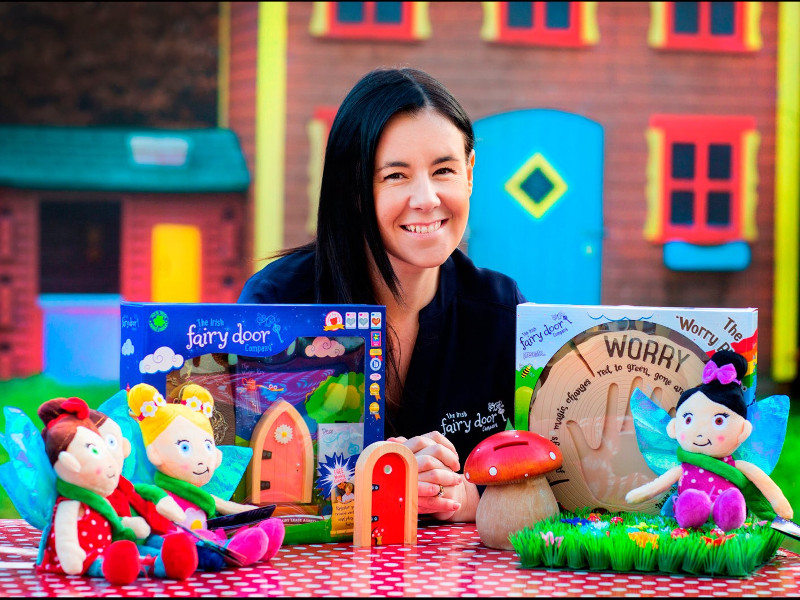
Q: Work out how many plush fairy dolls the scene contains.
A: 4